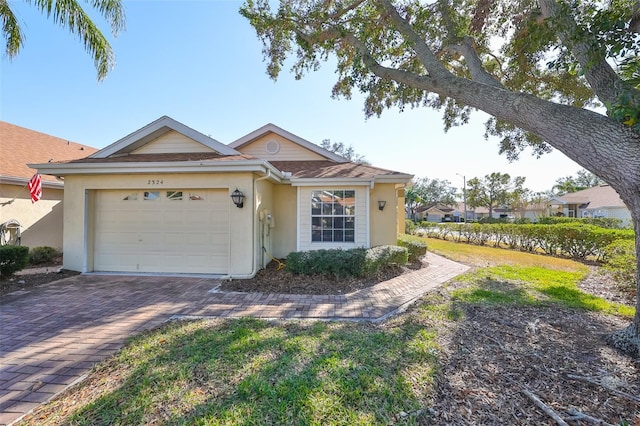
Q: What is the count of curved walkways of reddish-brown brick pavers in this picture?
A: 1